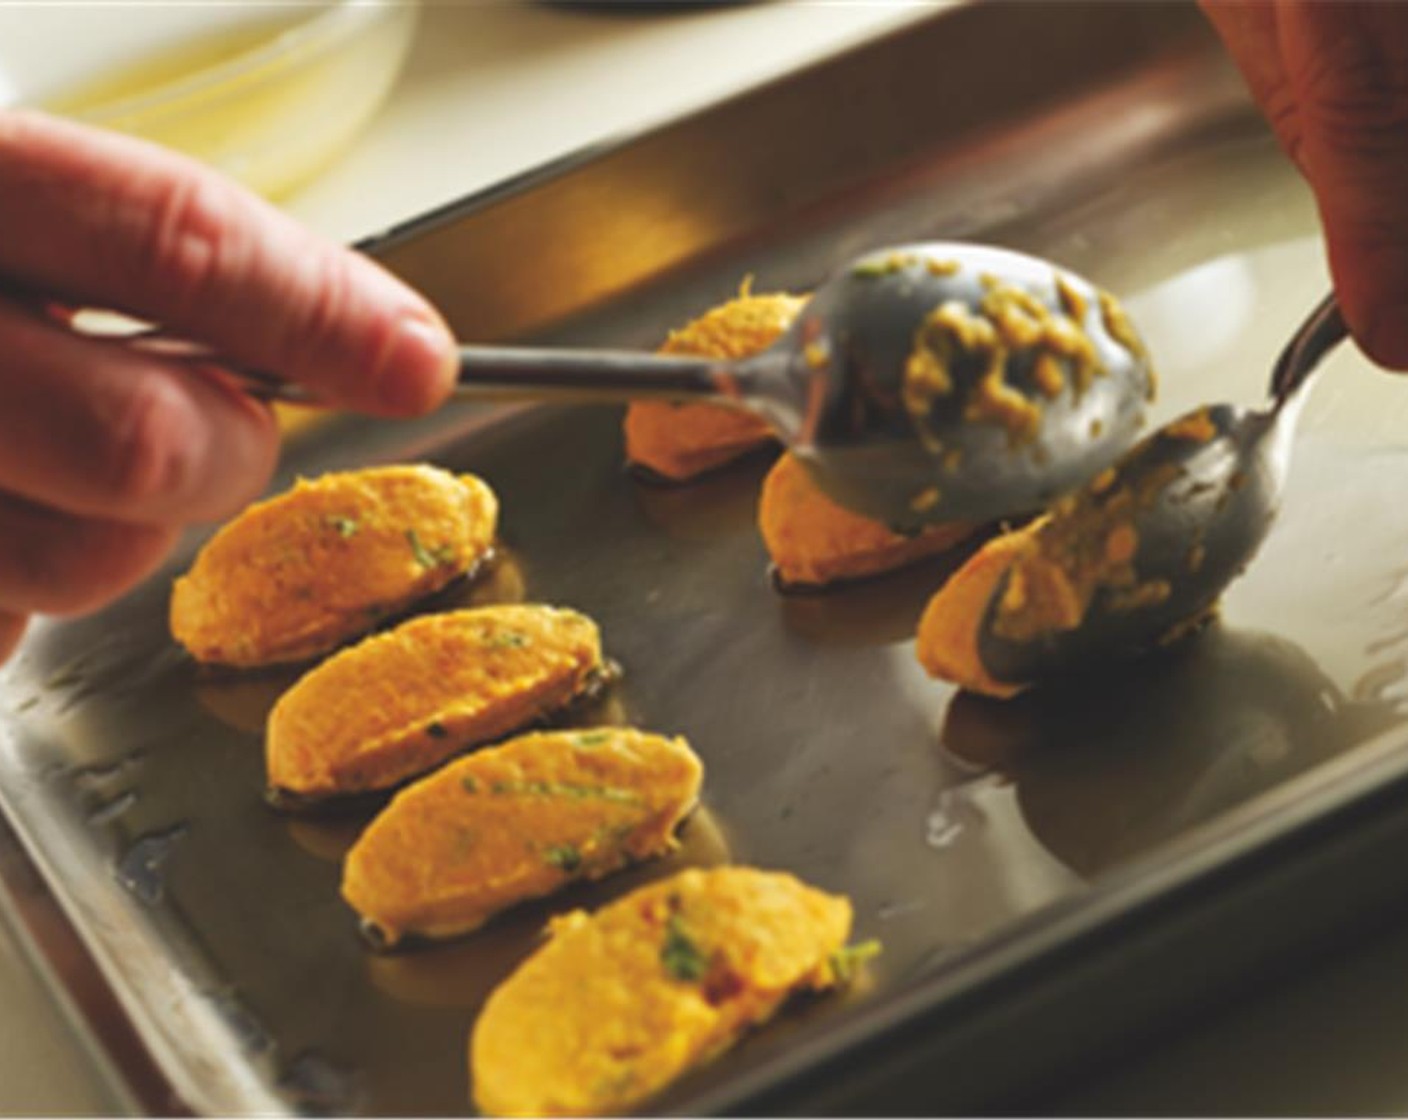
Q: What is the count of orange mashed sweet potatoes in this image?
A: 7